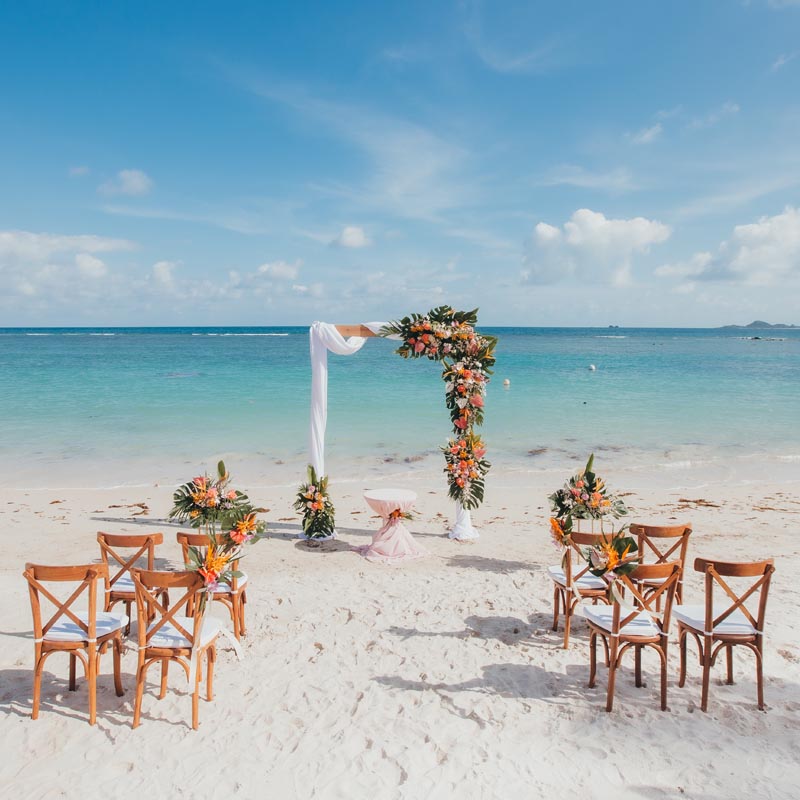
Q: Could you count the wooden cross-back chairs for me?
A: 8